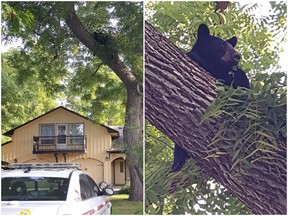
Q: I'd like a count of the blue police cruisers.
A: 0